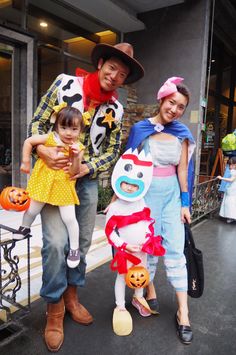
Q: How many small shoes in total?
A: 4